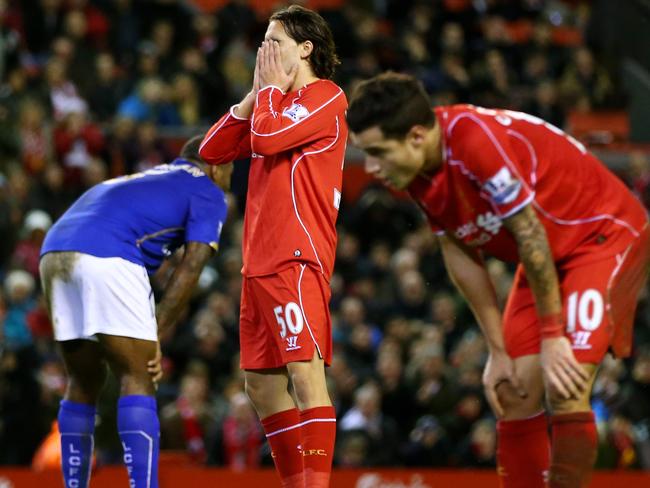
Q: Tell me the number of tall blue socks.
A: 2